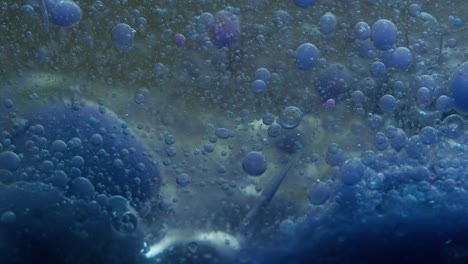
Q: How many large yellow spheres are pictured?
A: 0